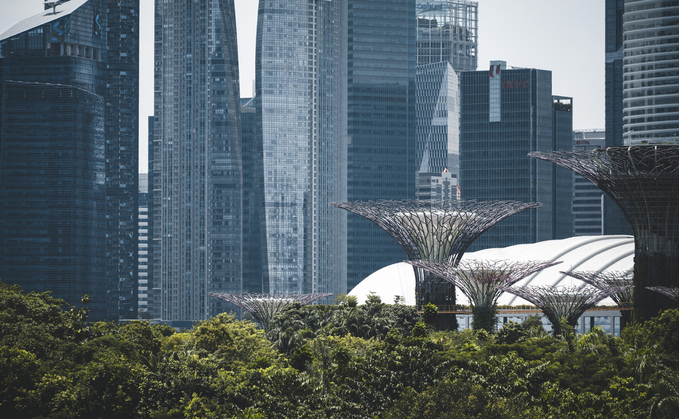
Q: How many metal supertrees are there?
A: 7